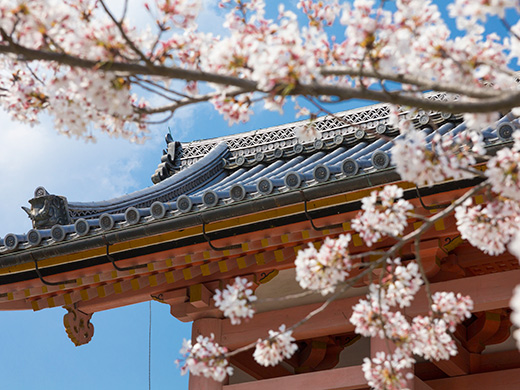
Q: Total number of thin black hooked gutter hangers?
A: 5